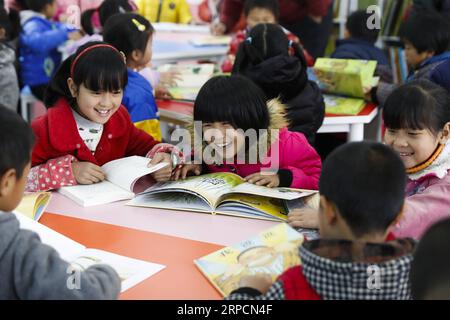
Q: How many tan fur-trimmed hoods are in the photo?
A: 1